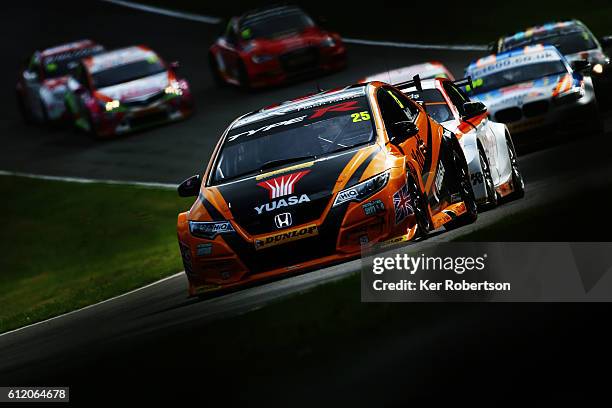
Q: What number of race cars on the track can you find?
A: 8